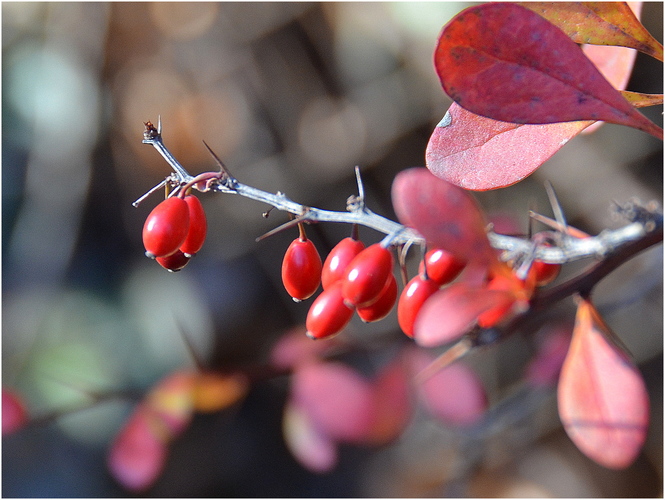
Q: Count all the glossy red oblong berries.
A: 12